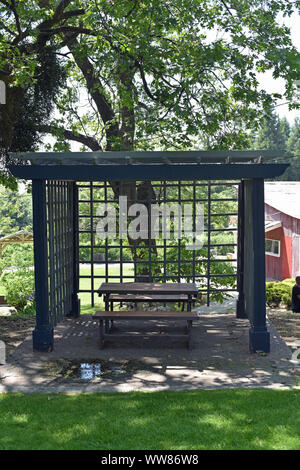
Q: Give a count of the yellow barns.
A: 0